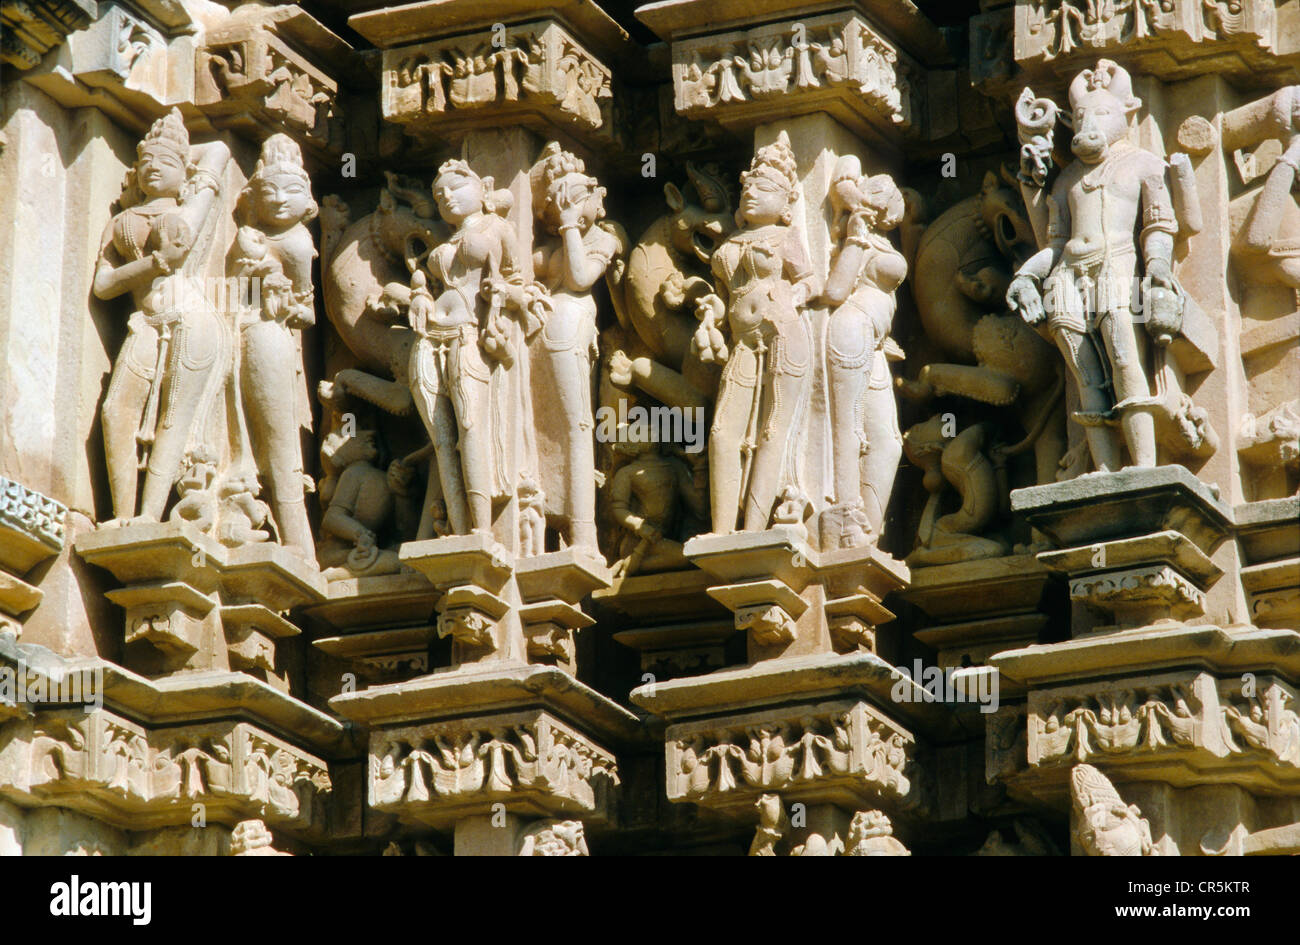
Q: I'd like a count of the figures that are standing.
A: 7